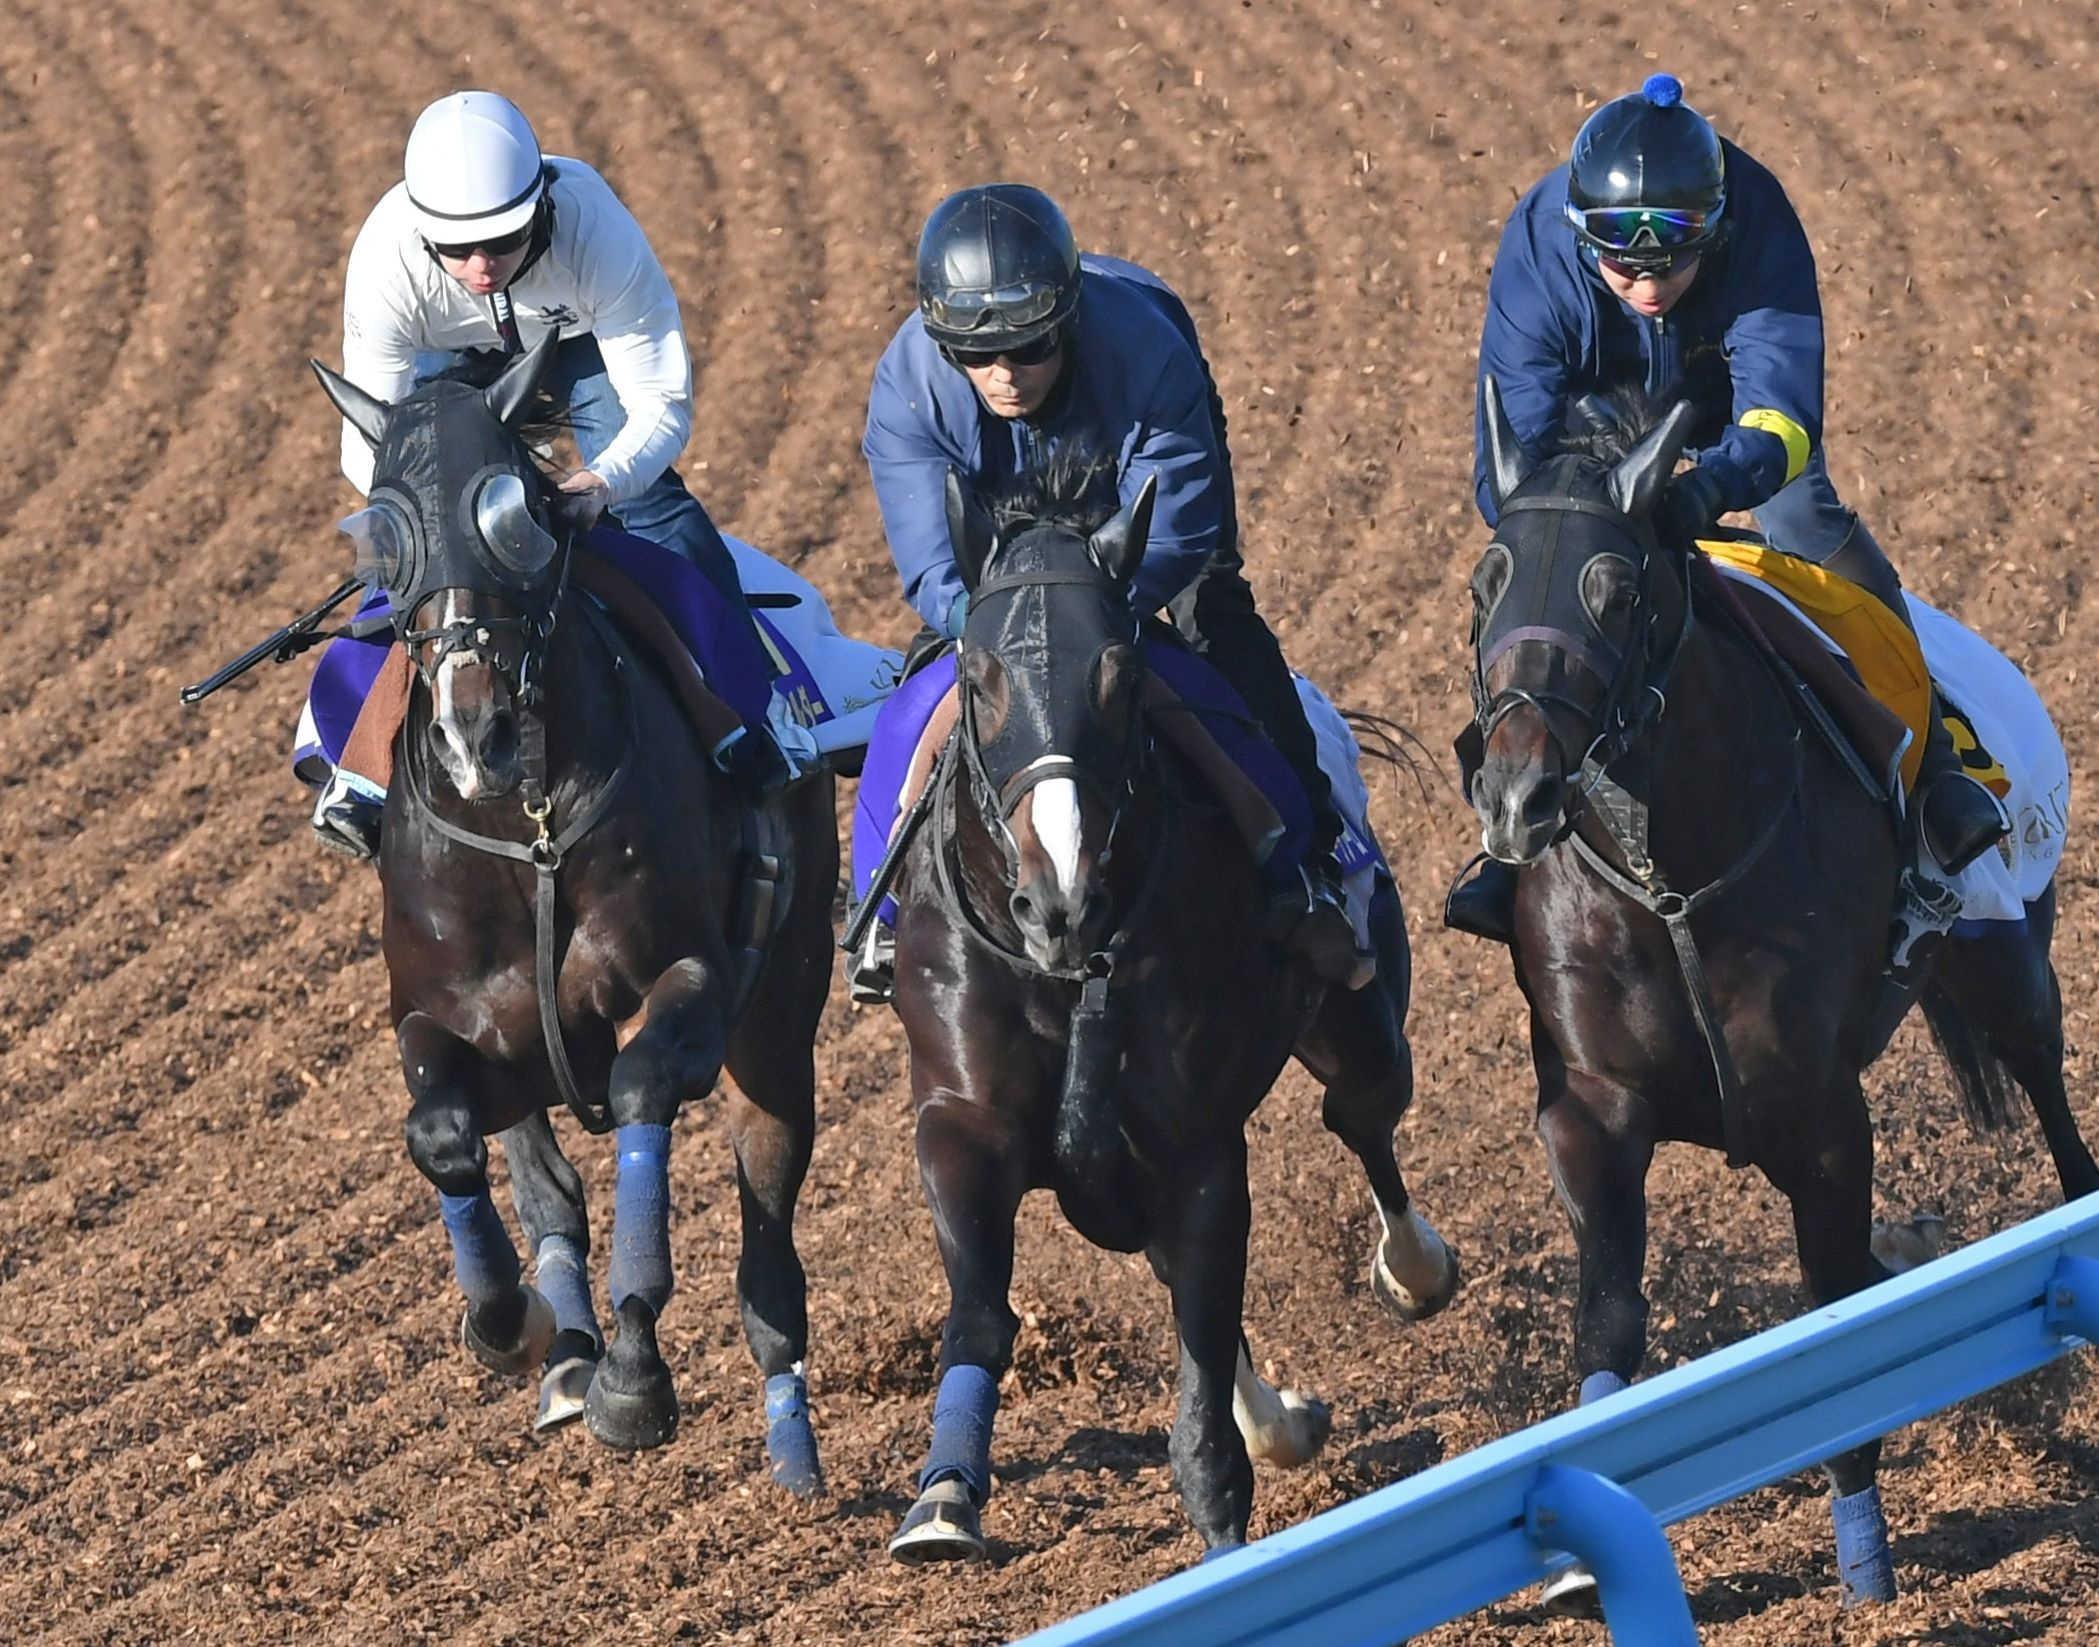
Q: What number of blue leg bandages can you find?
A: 8